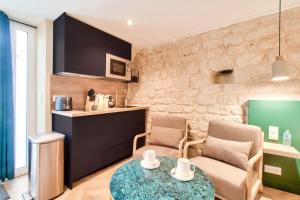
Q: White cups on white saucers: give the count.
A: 2